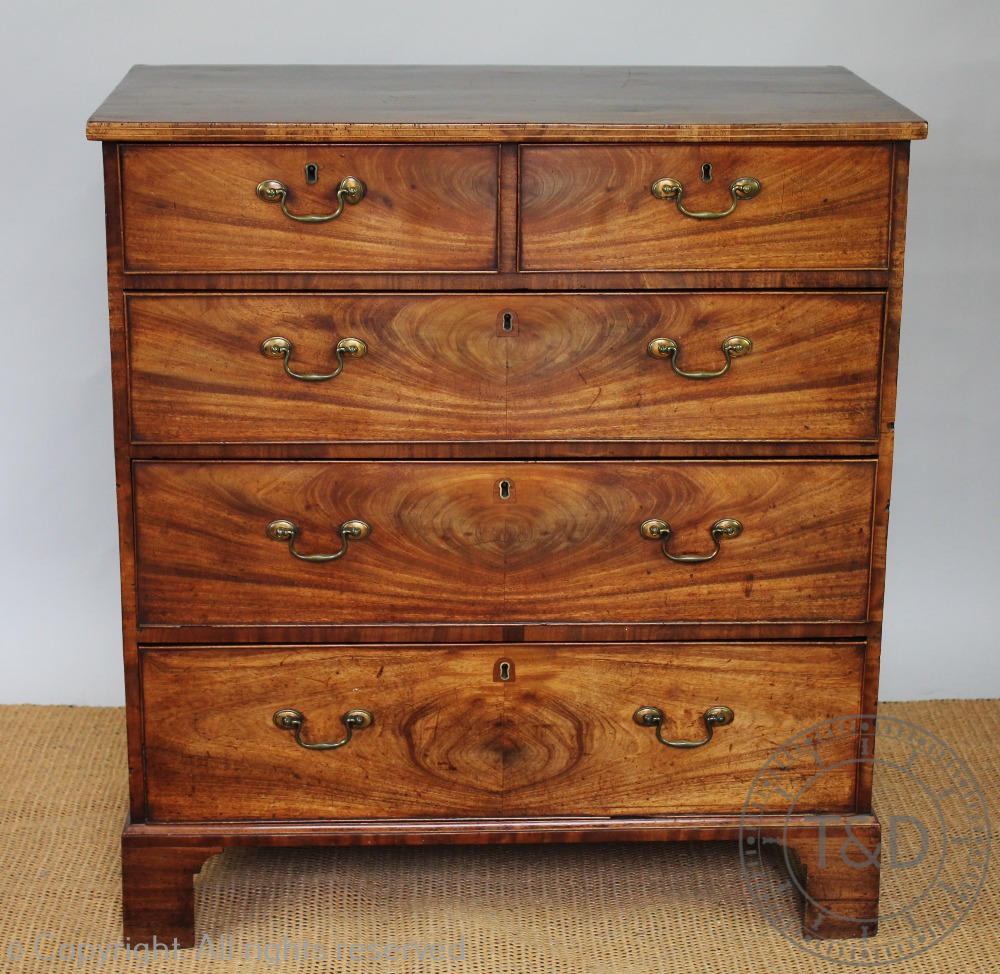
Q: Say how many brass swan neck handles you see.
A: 8